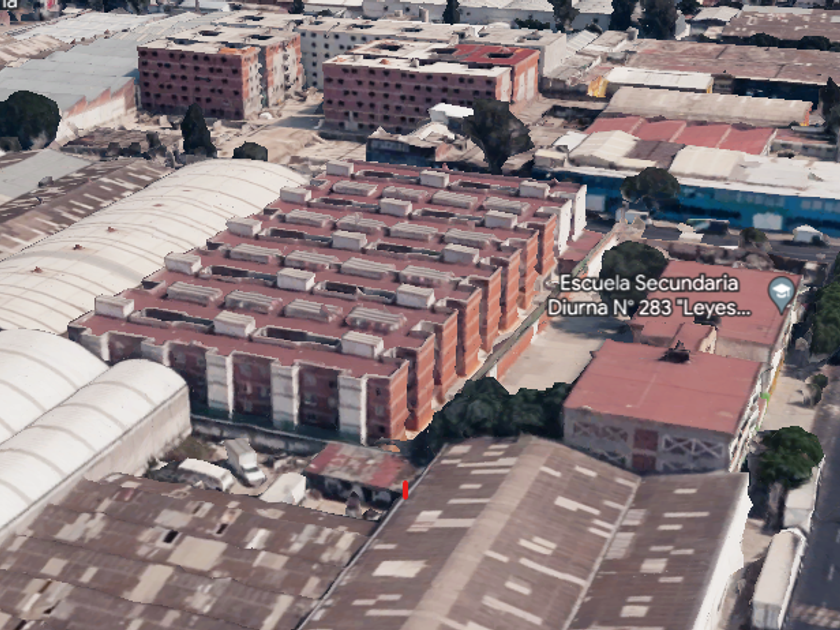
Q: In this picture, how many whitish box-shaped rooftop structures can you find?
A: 15